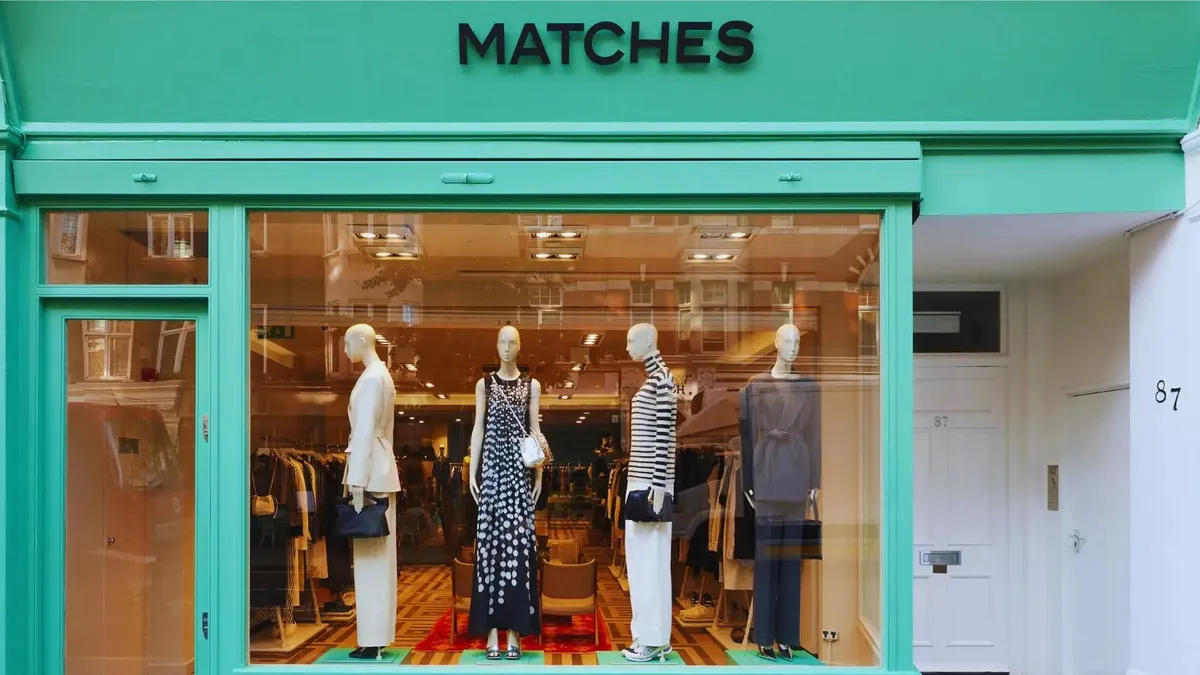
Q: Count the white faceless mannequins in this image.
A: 4